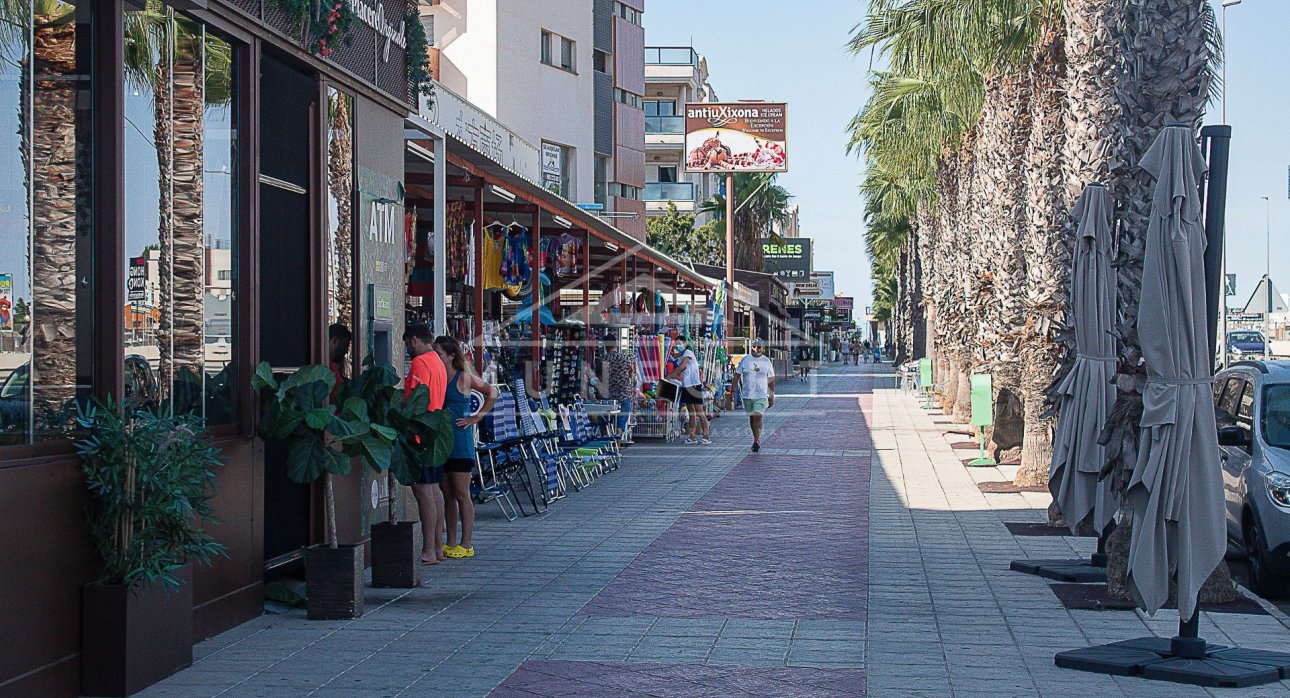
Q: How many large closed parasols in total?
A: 2